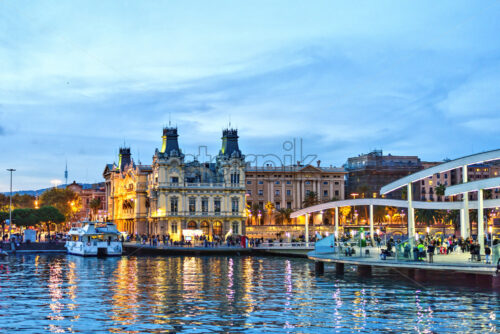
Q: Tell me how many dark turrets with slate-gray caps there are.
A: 3